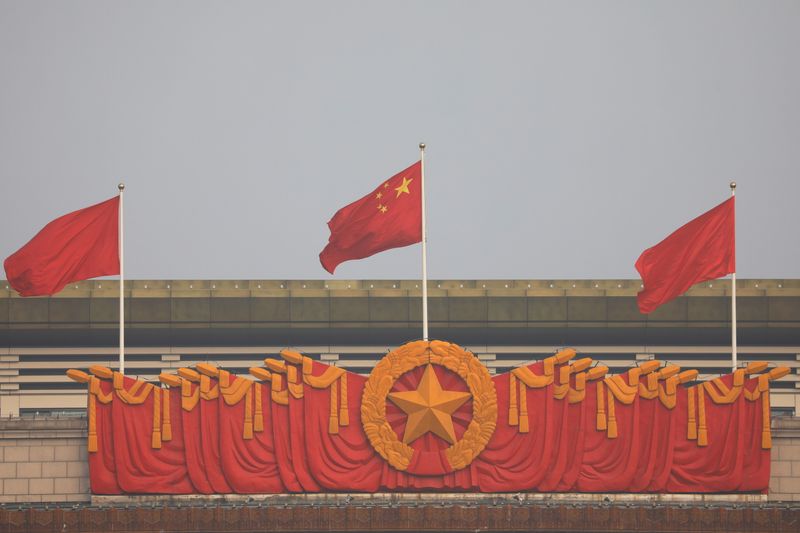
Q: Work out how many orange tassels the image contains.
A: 14